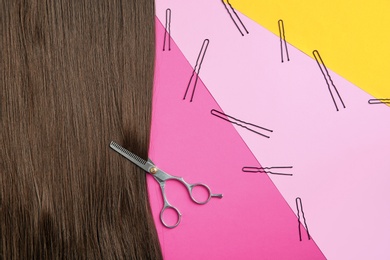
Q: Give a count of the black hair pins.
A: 9